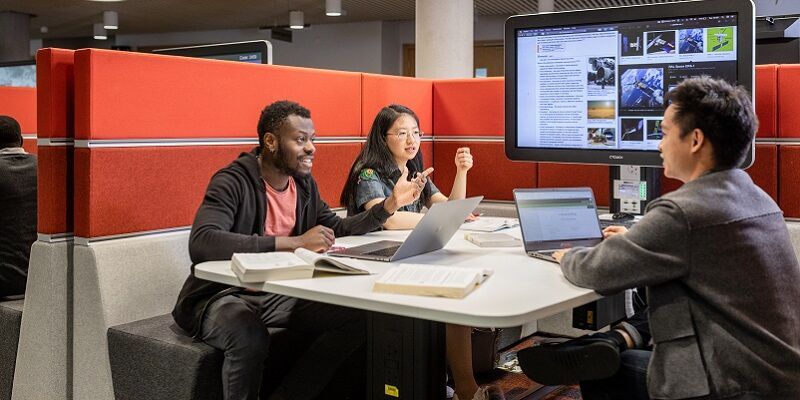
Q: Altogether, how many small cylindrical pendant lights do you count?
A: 4